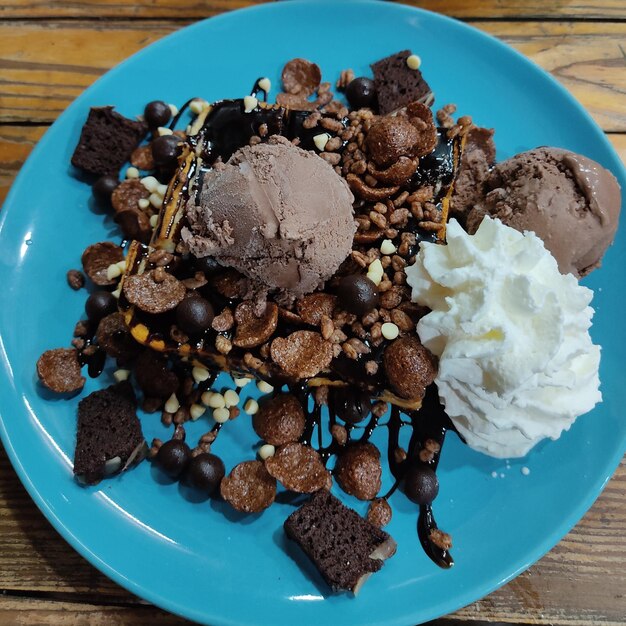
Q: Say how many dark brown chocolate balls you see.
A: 11